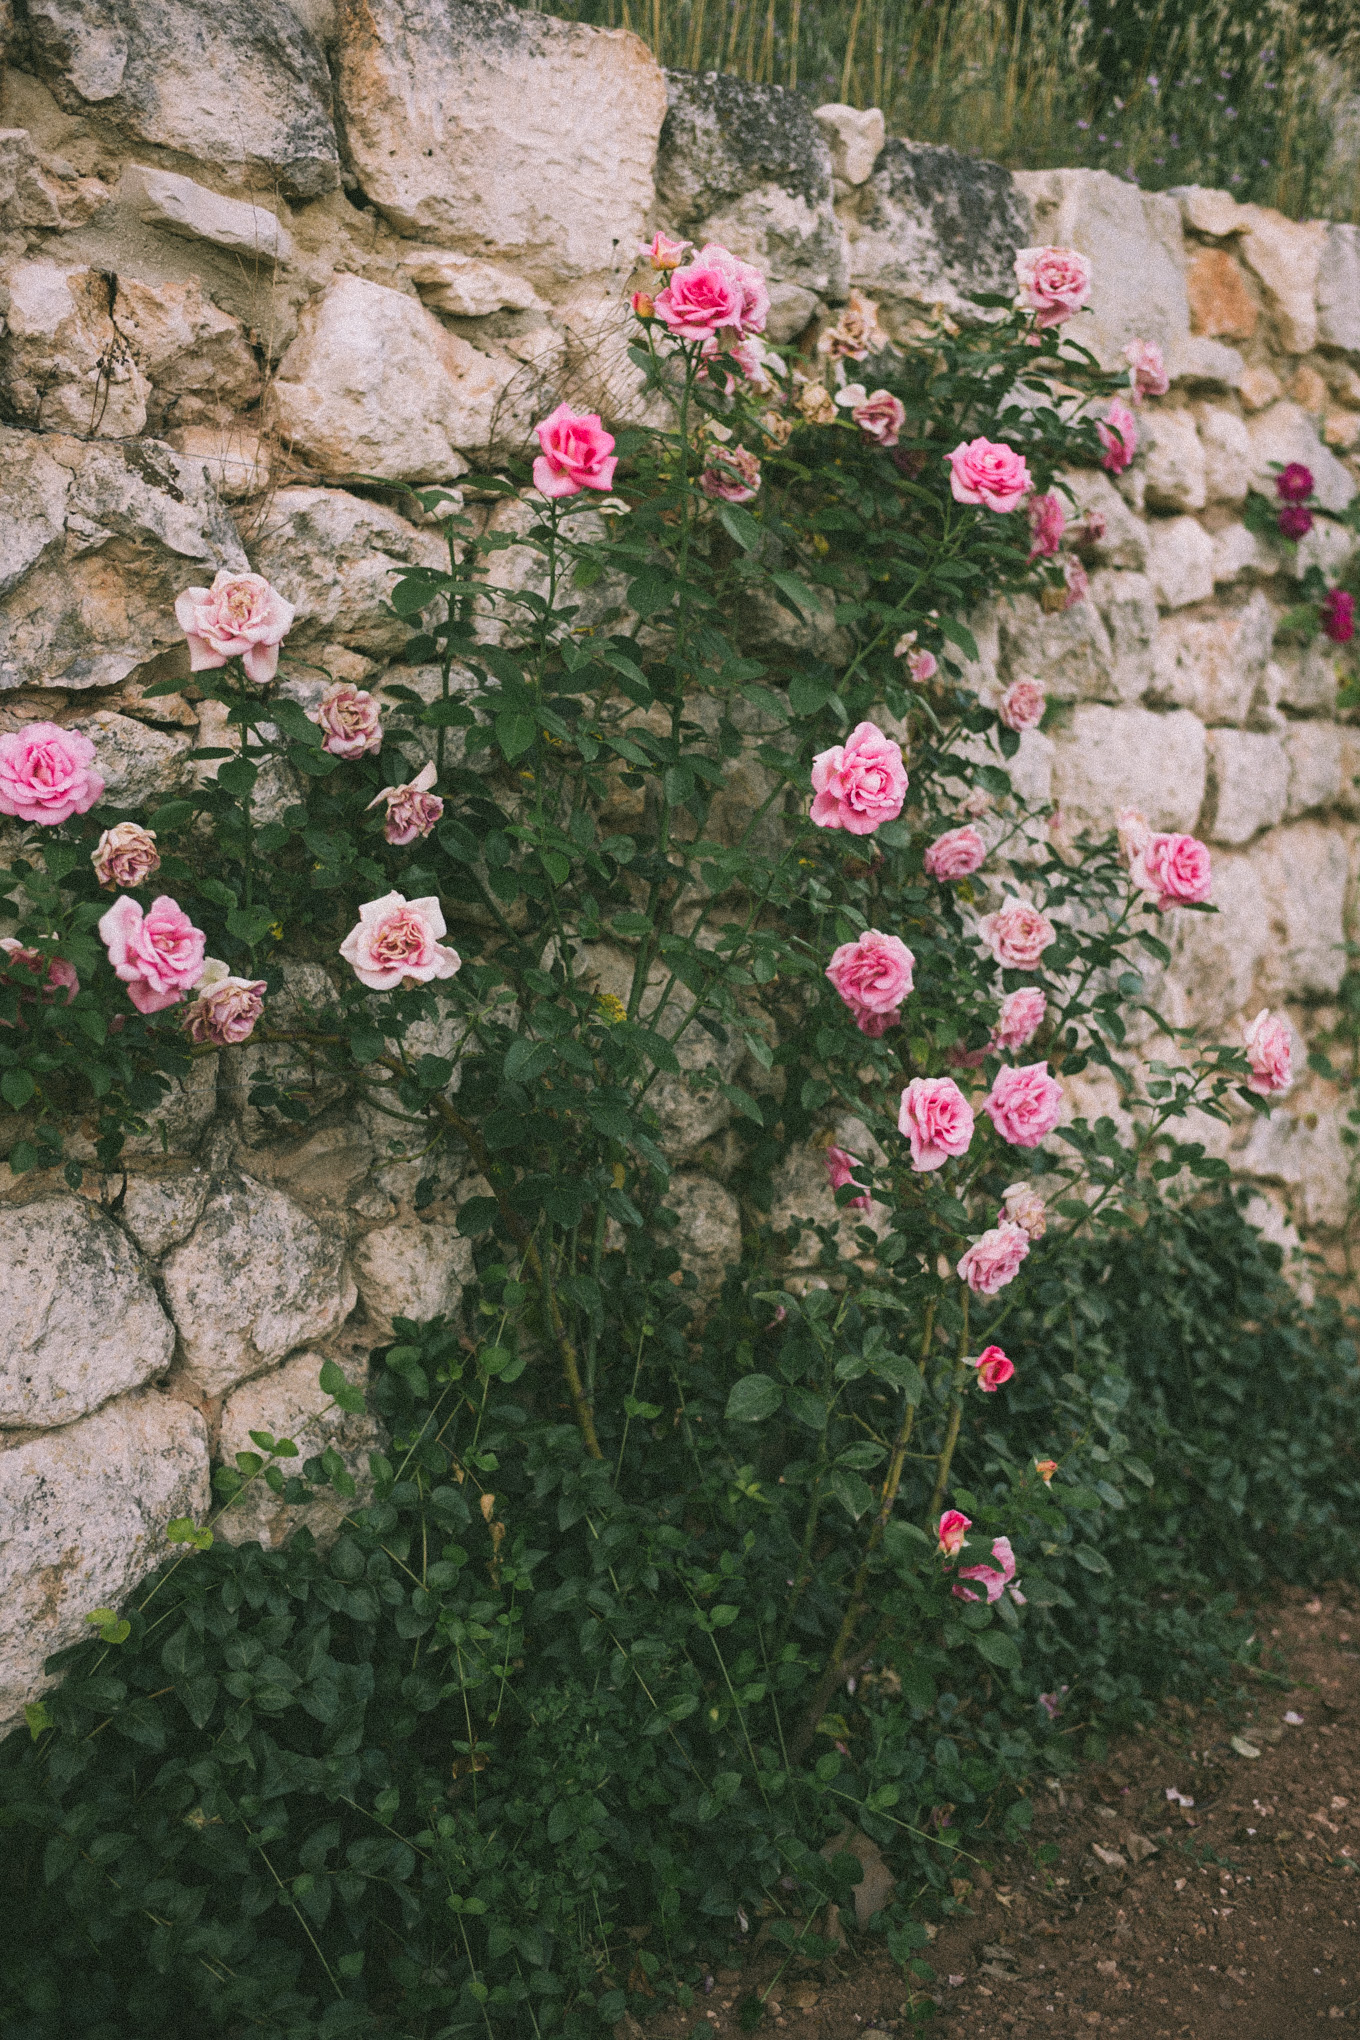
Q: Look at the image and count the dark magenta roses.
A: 3